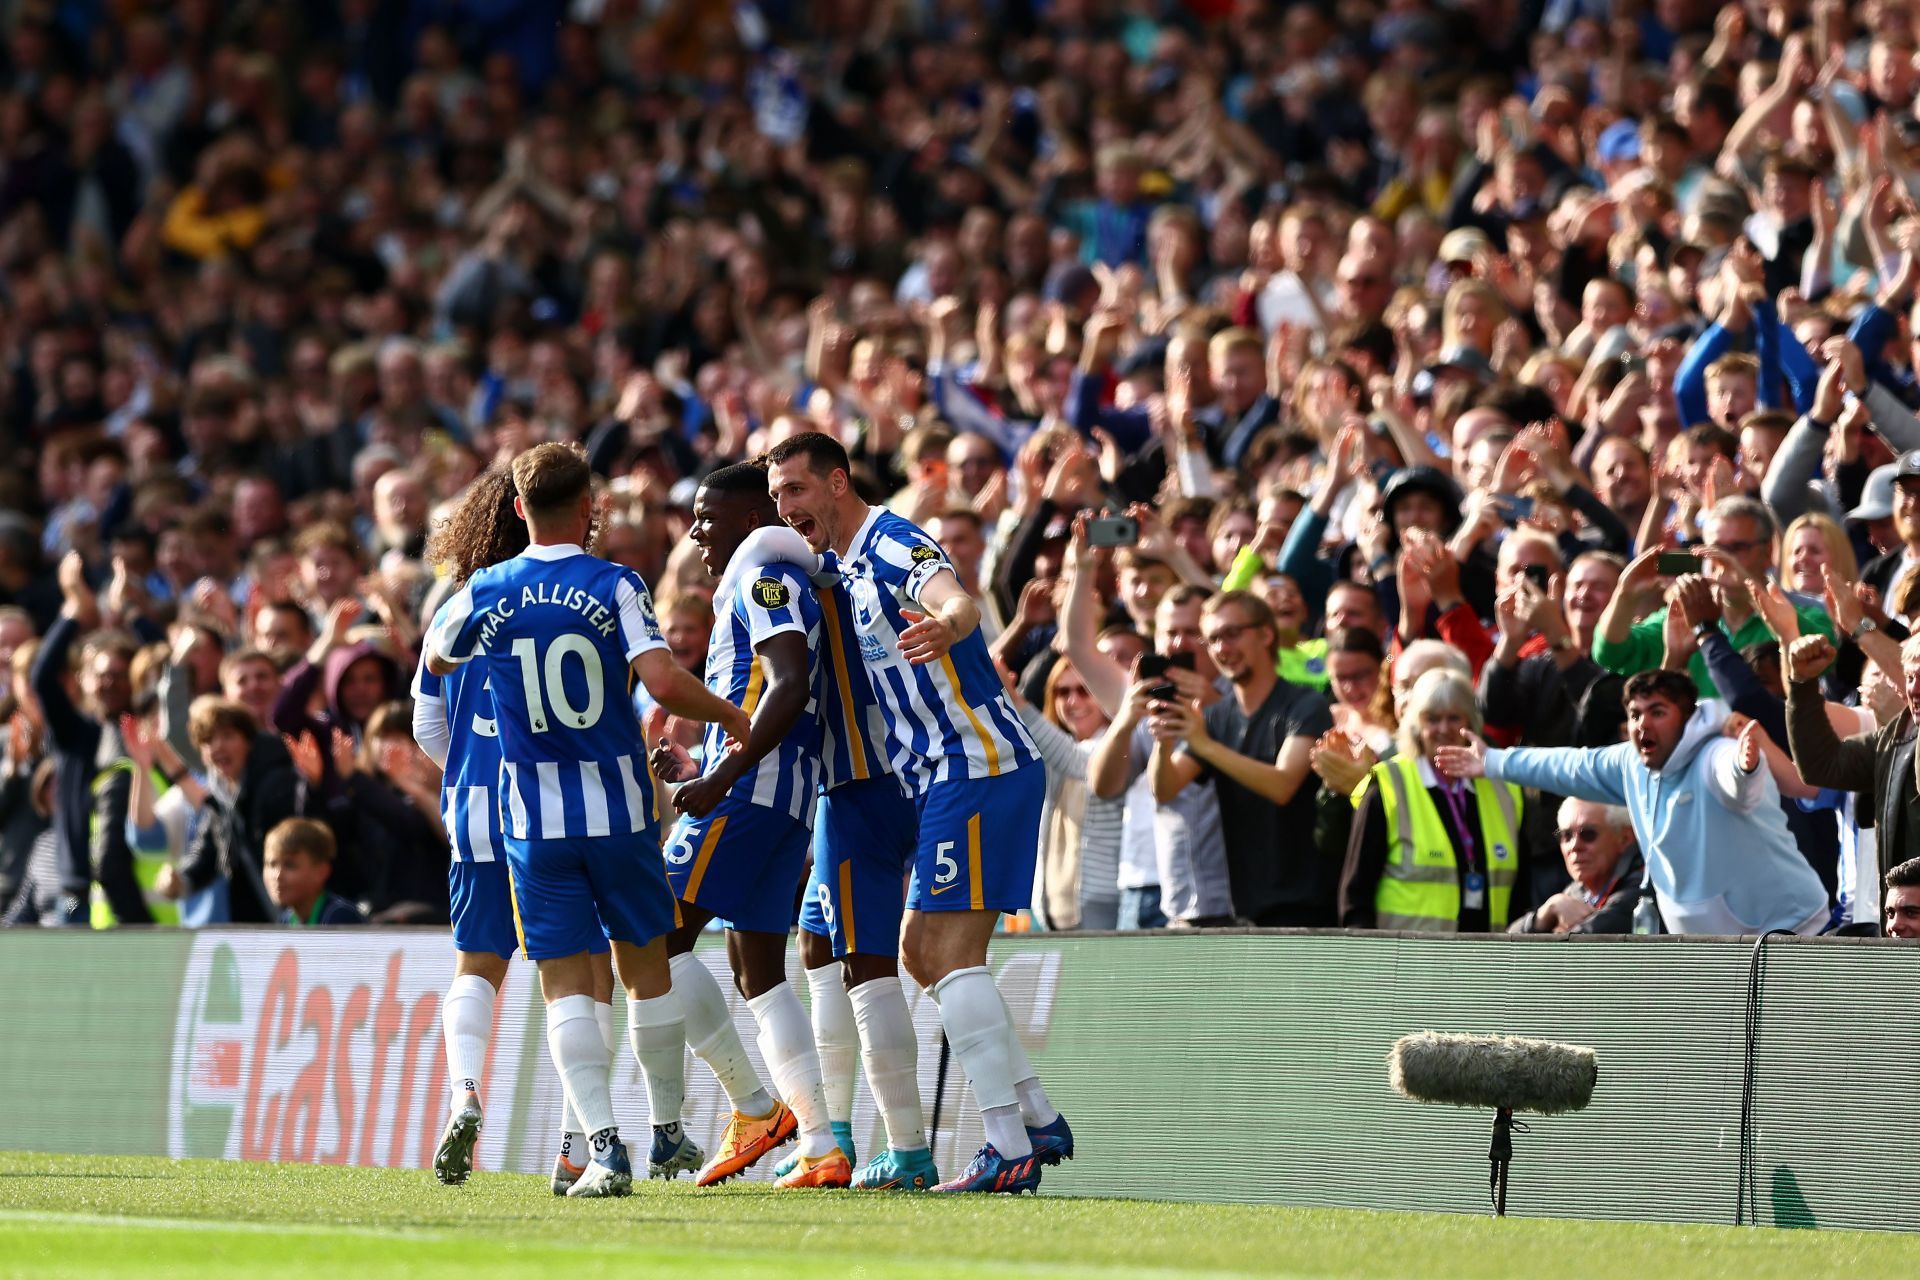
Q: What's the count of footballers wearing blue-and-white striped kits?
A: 5